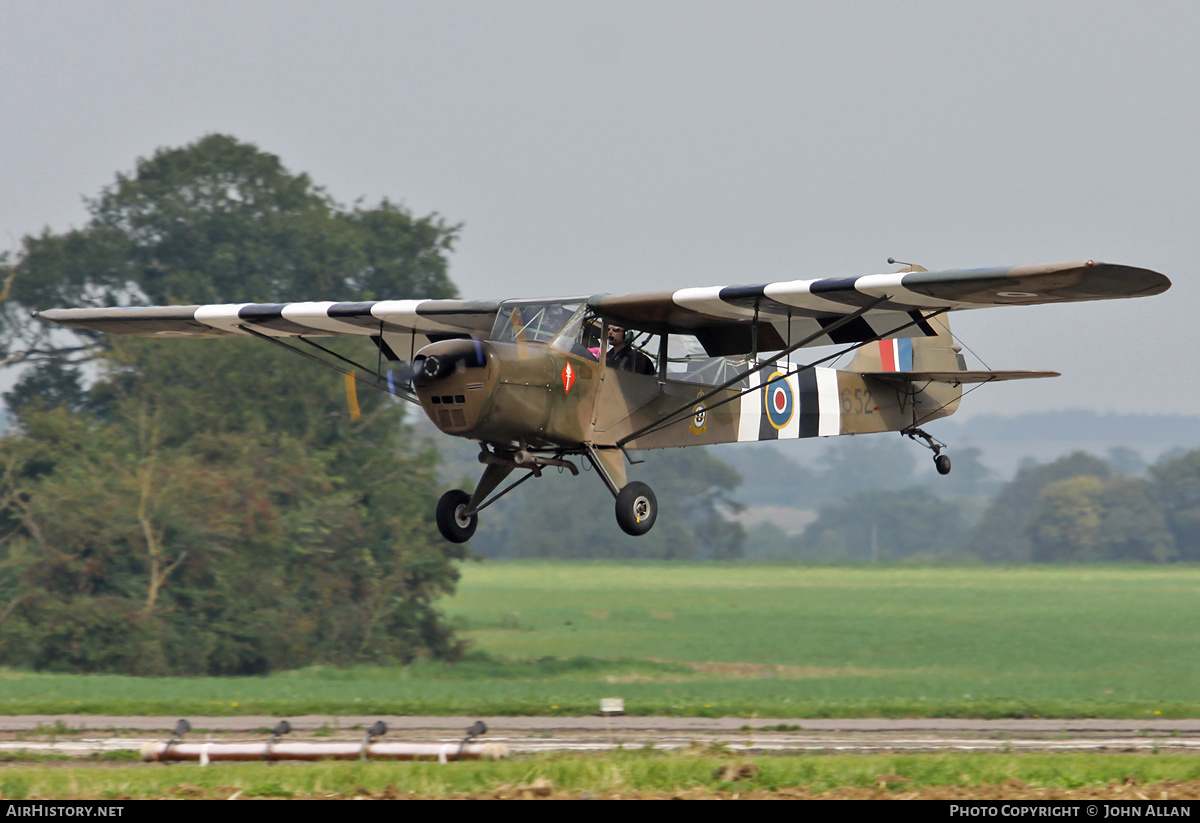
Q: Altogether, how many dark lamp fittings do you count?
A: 4